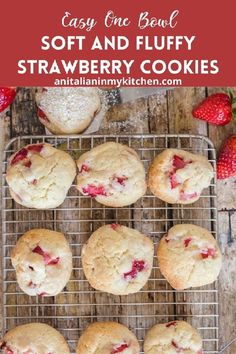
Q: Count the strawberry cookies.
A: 10